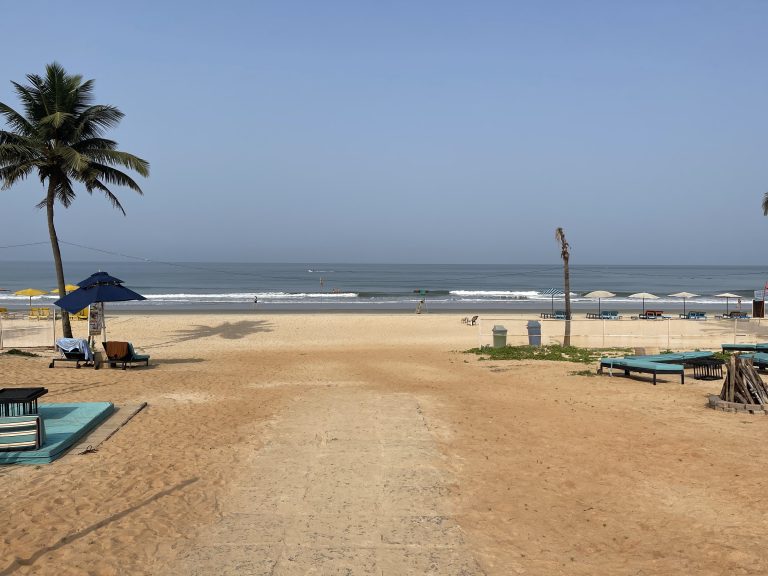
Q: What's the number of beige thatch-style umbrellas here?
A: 4